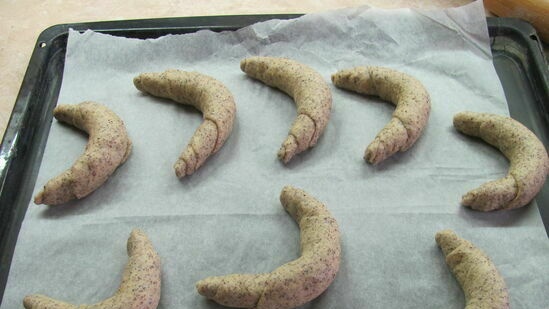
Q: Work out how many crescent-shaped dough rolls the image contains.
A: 8